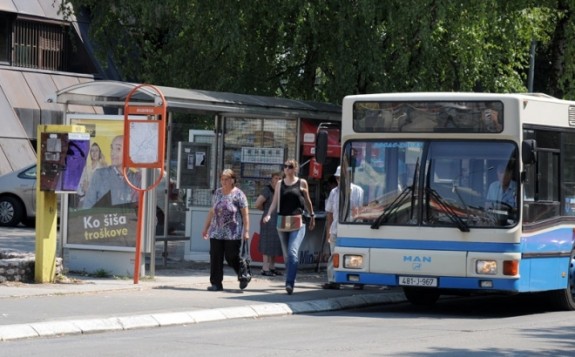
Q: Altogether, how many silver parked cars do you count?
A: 1